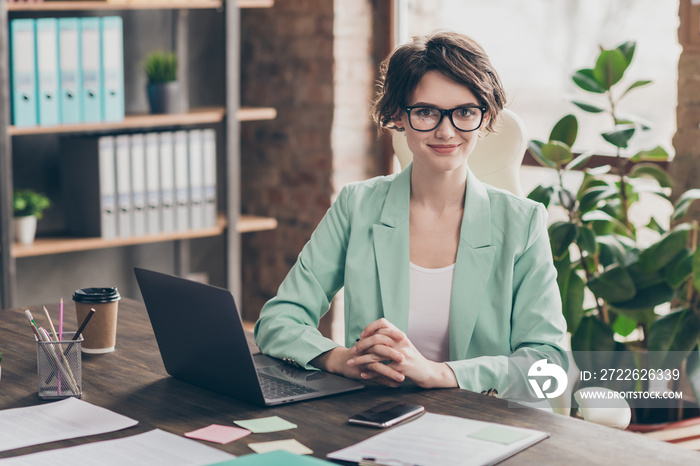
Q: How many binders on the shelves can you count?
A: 13